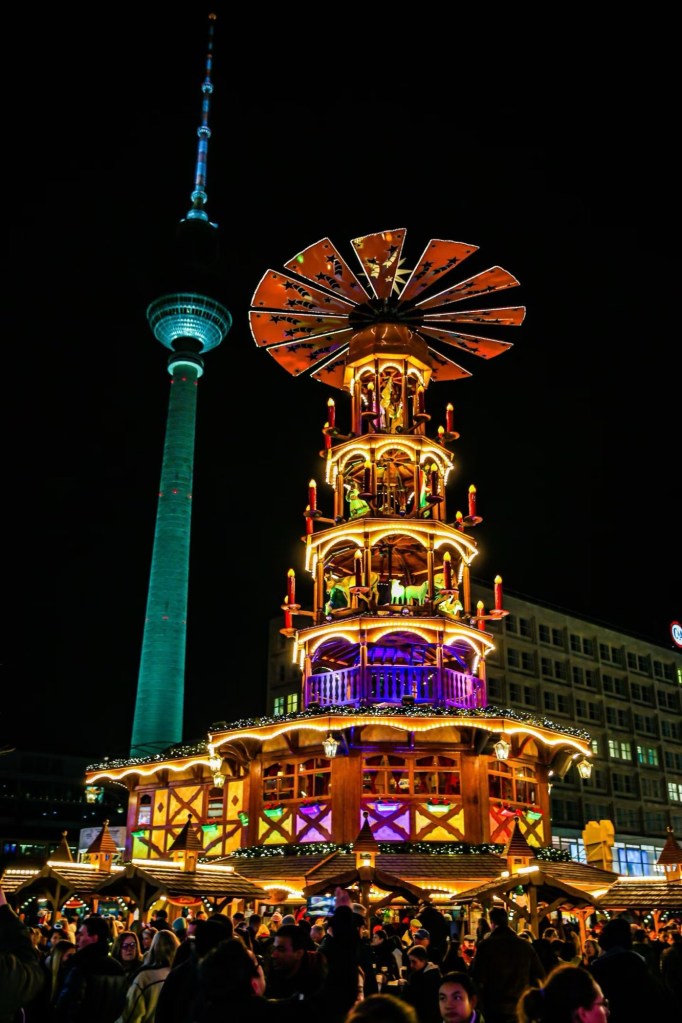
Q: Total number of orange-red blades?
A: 11